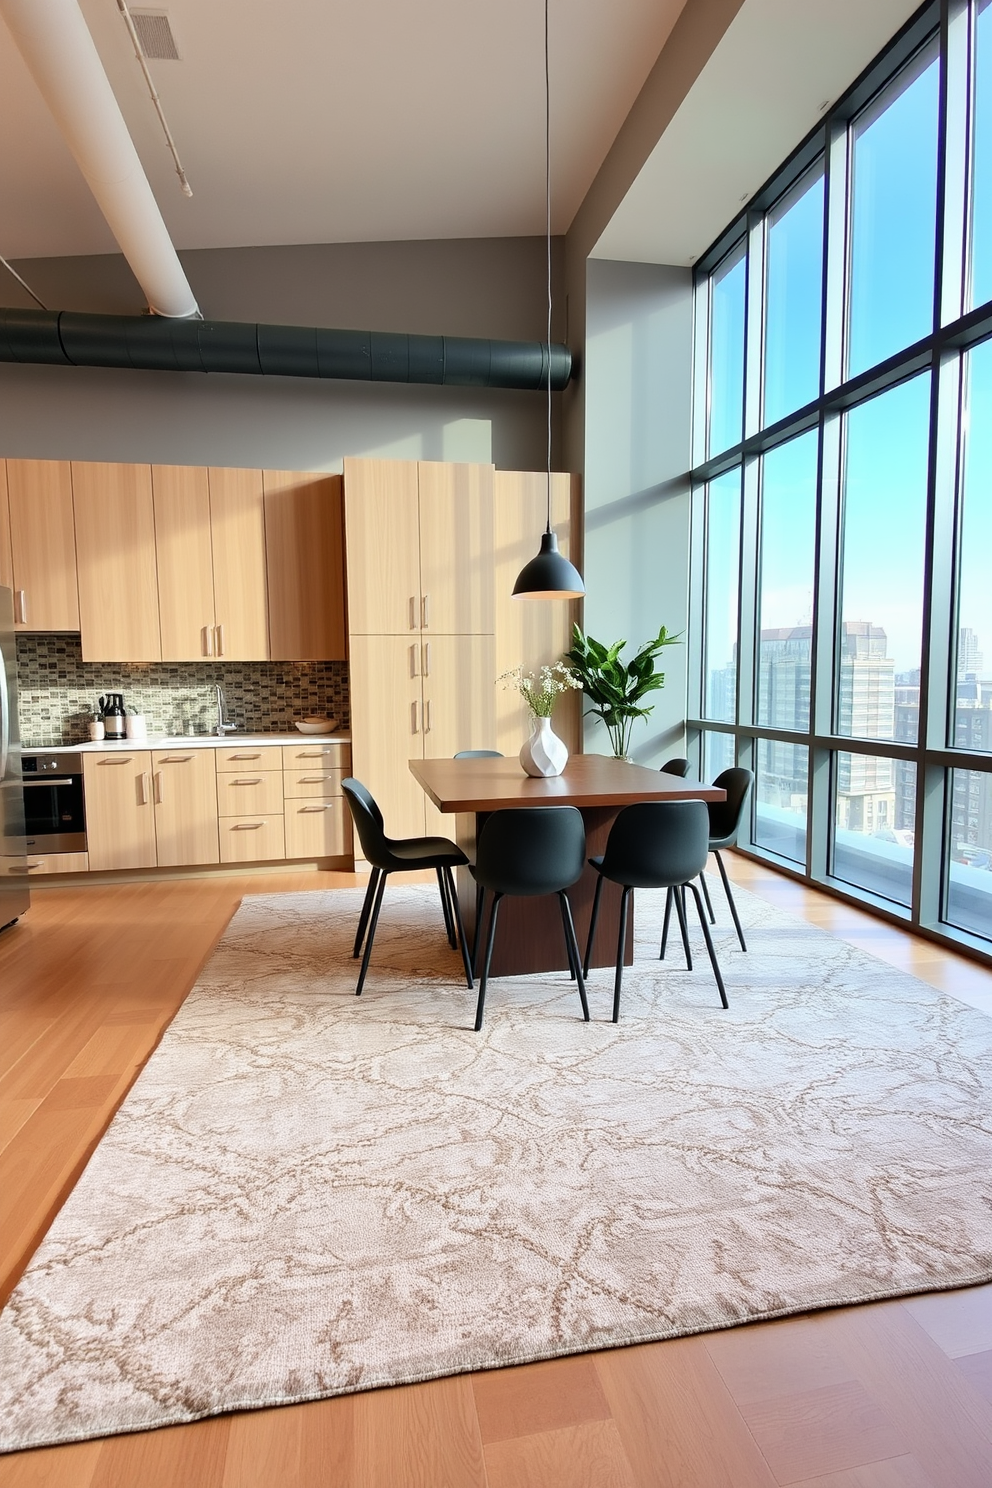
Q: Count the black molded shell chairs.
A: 6